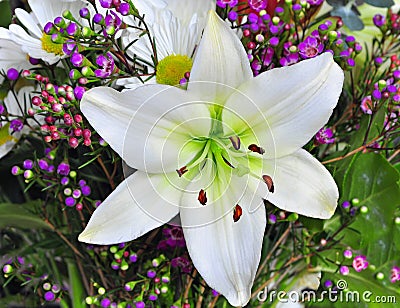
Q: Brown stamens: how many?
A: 6